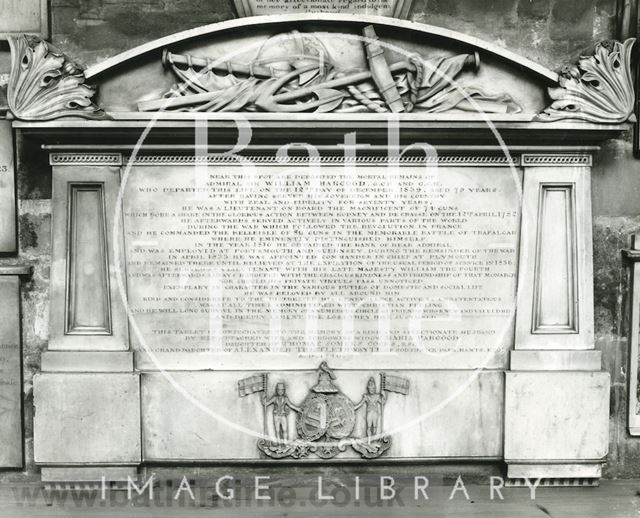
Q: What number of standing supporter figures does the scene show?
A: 2